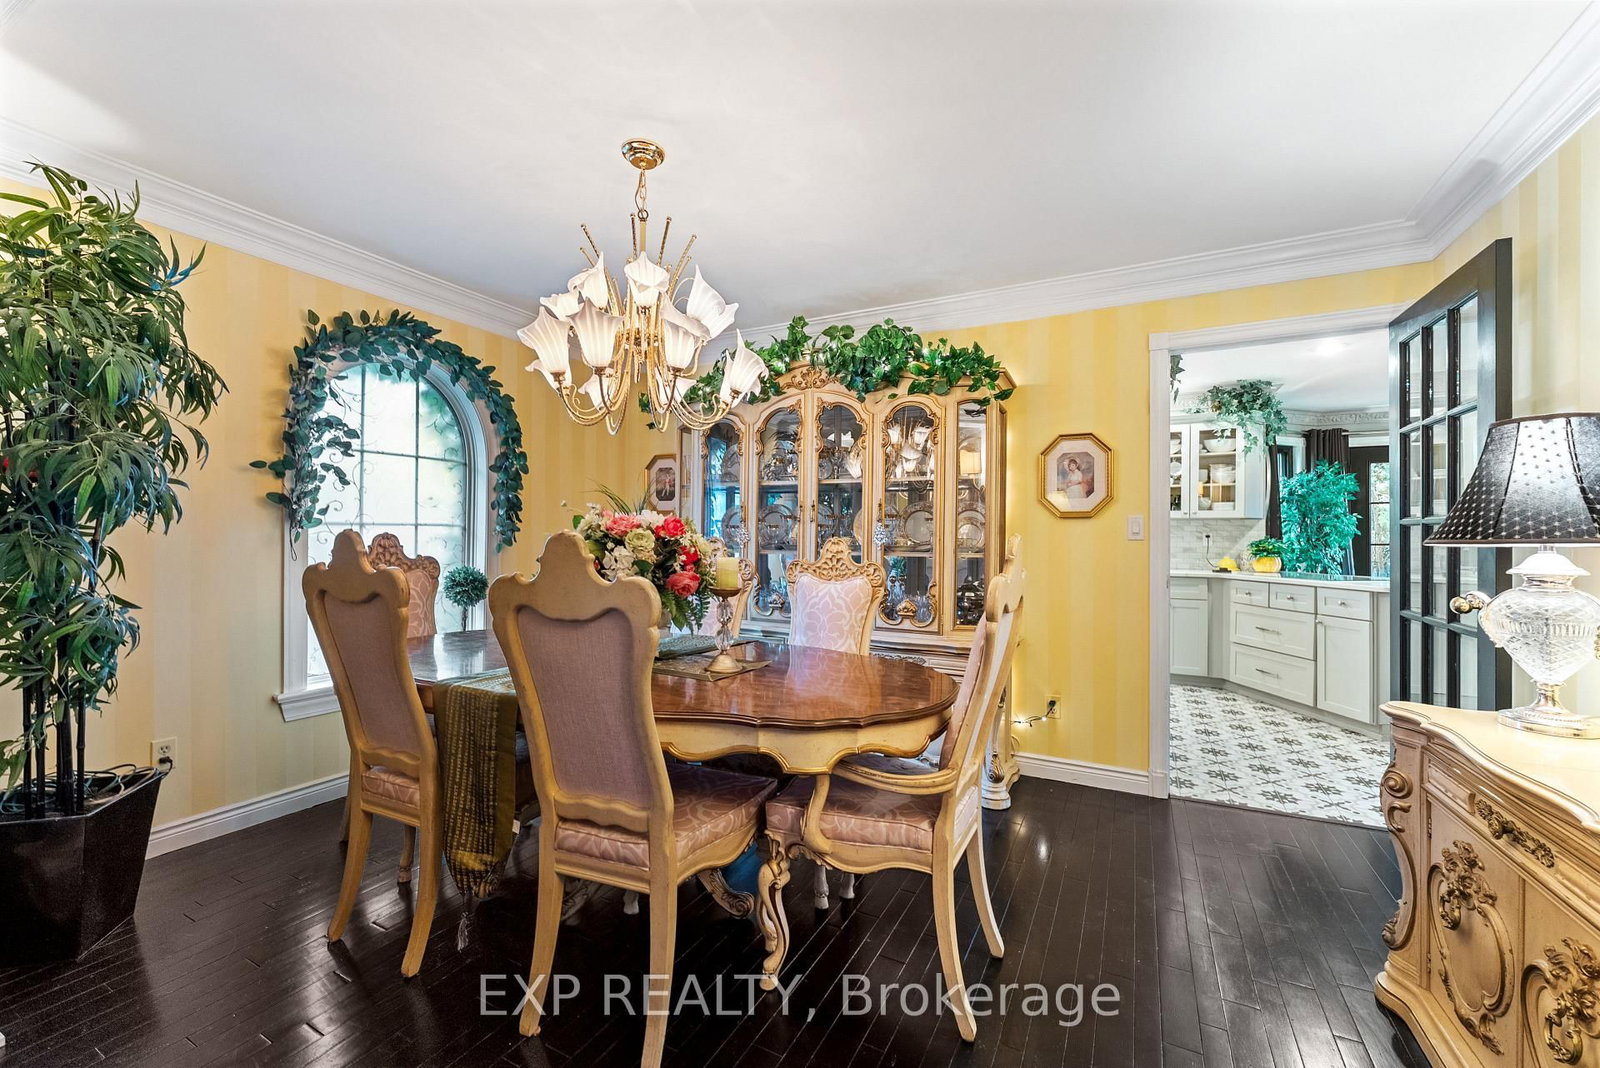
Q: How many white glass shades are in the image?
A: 12